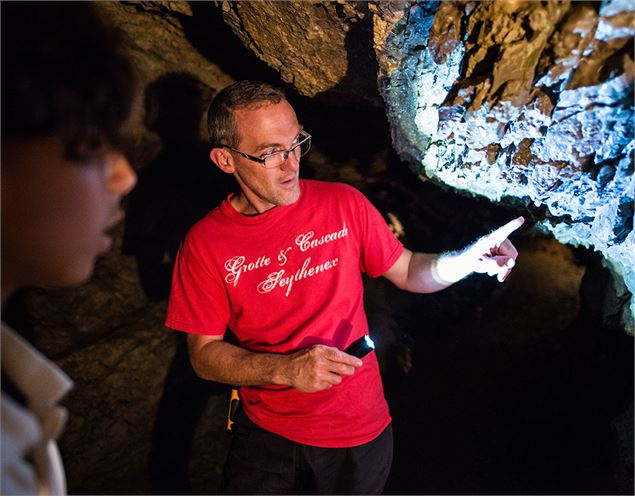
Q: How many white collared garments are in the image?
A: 1